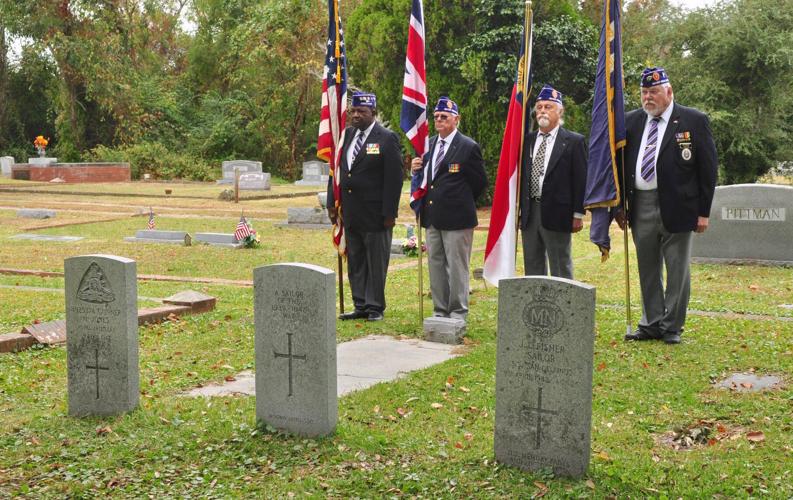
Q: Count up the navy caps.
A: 4